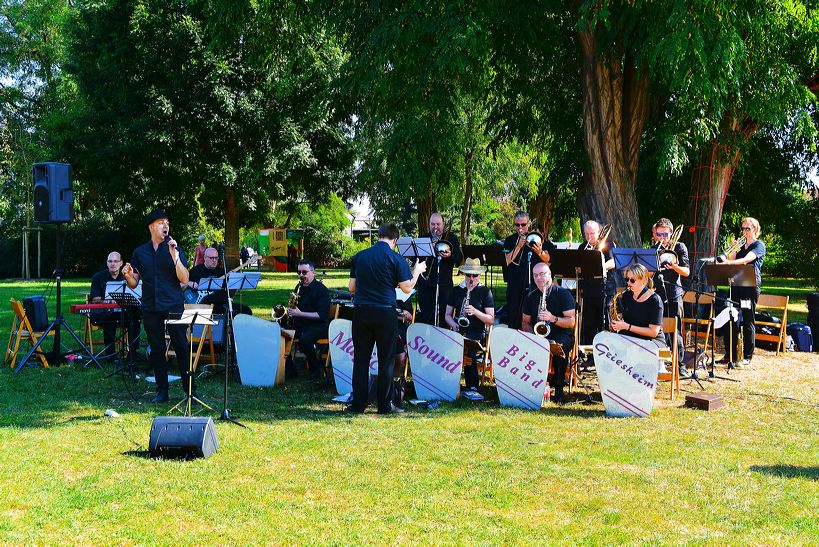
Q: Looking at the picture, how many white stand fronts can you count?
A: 5